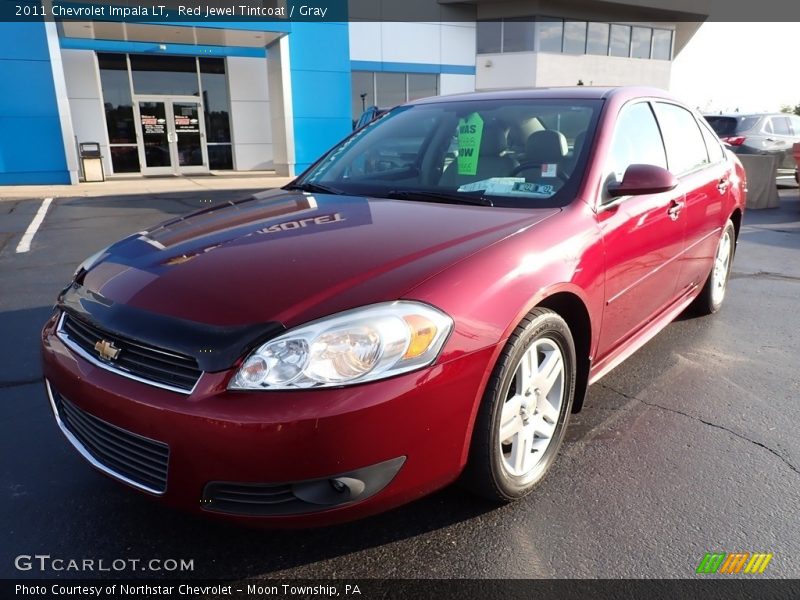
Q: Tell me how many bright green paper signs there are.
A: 1